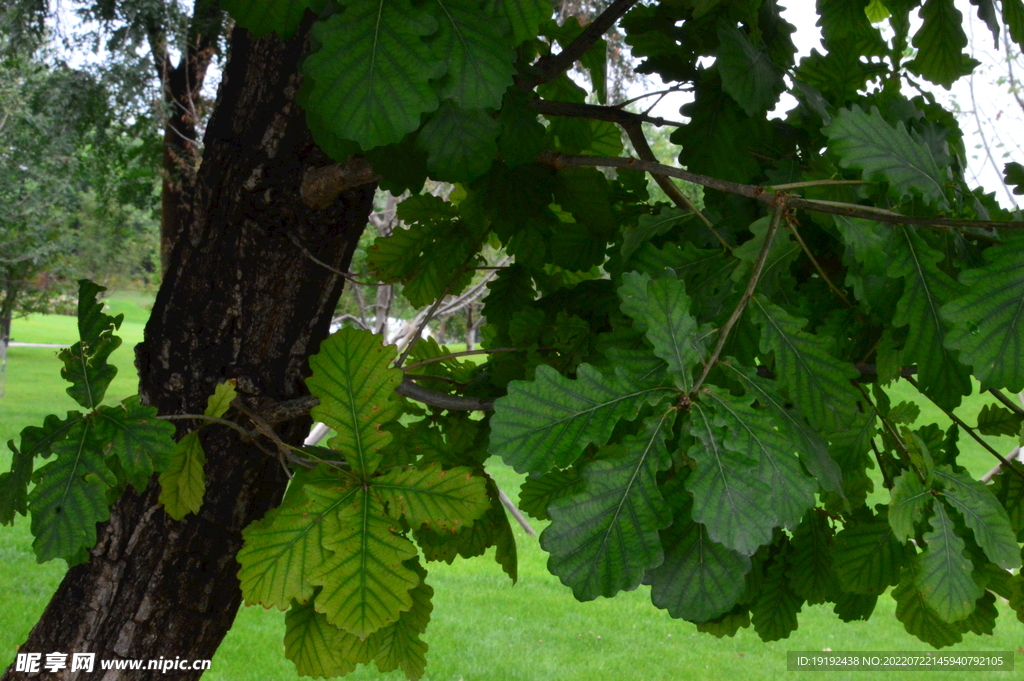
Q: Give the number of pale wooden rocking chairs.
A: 0